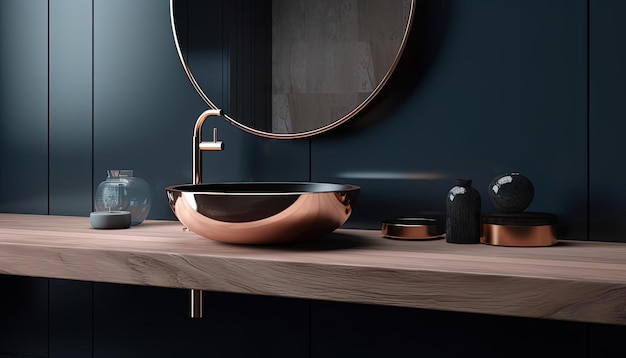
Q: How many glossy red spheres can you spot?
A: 0